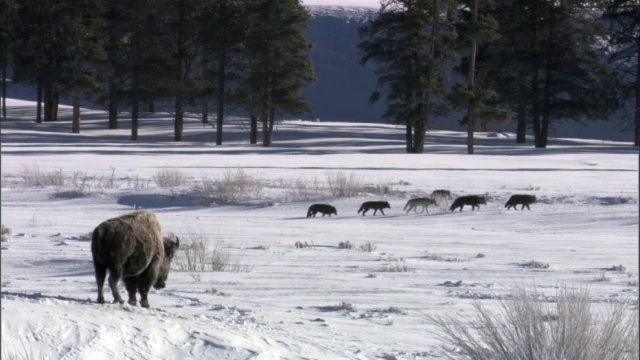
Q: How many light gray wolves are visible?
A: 2